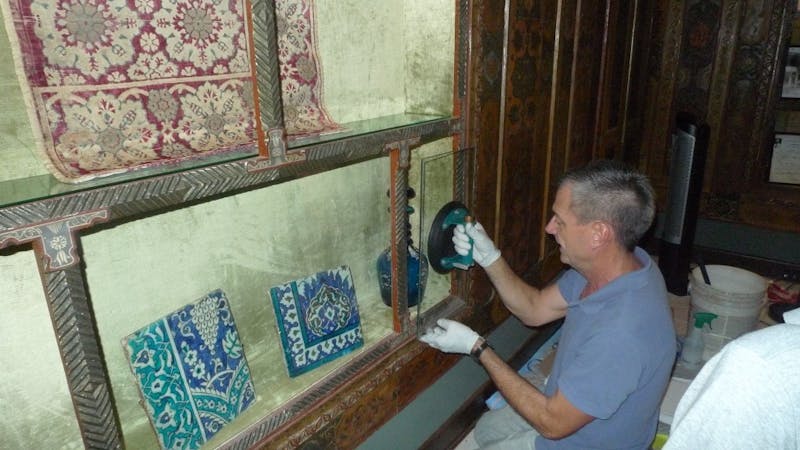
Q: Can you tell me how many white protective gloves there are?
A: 2